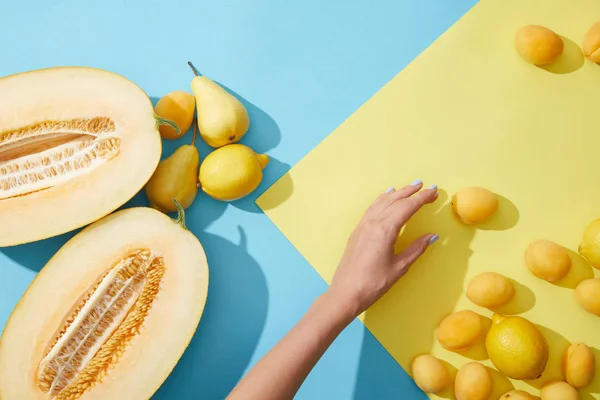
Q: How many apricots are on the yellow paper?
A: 12